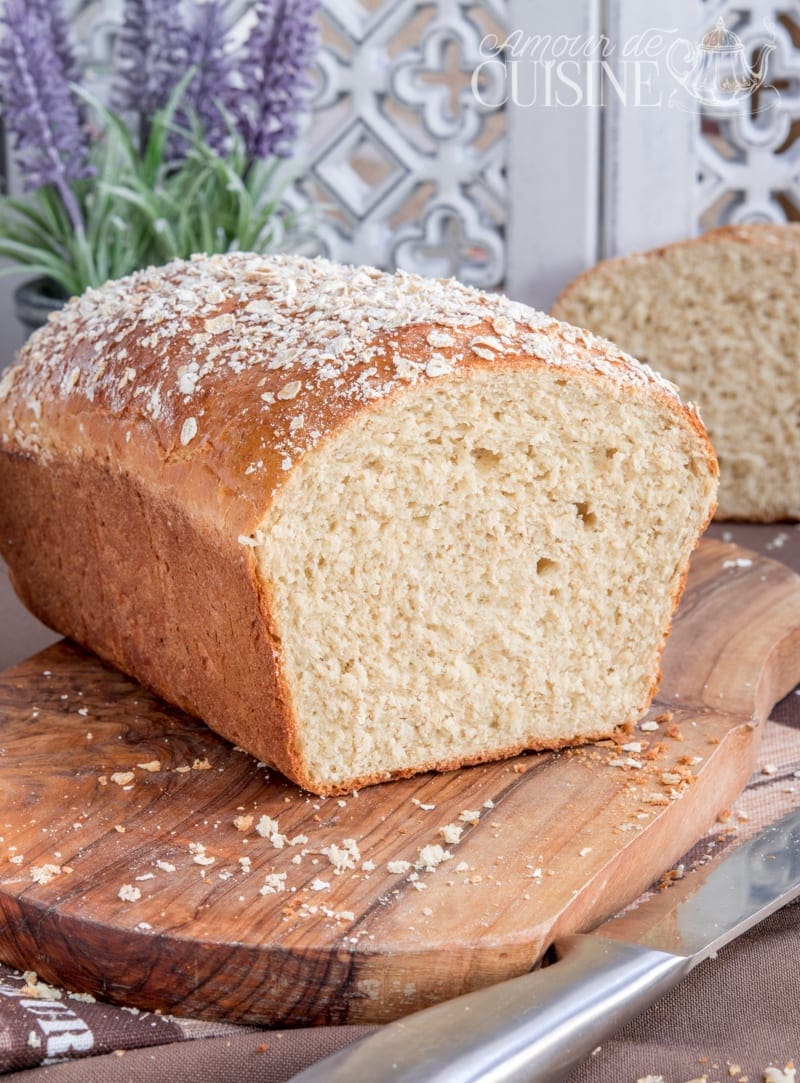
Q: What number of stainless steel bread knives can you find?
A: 1